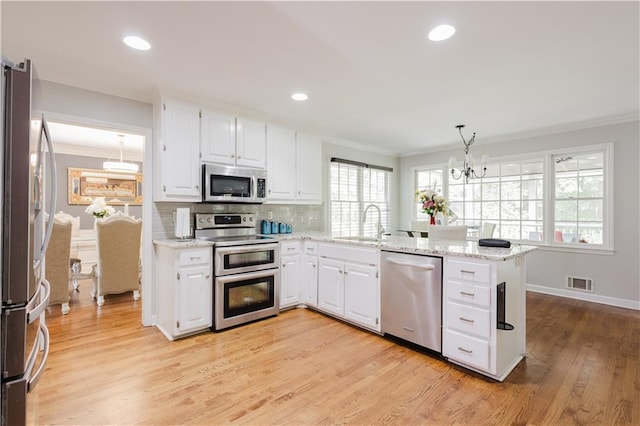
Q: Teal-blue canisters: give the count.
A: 4